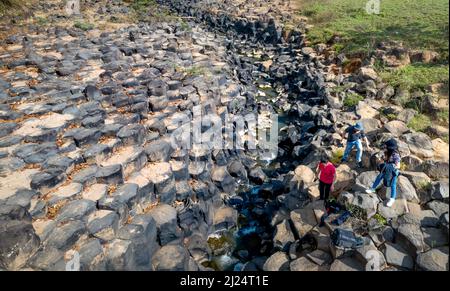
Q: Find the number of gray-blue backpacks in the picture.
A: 1